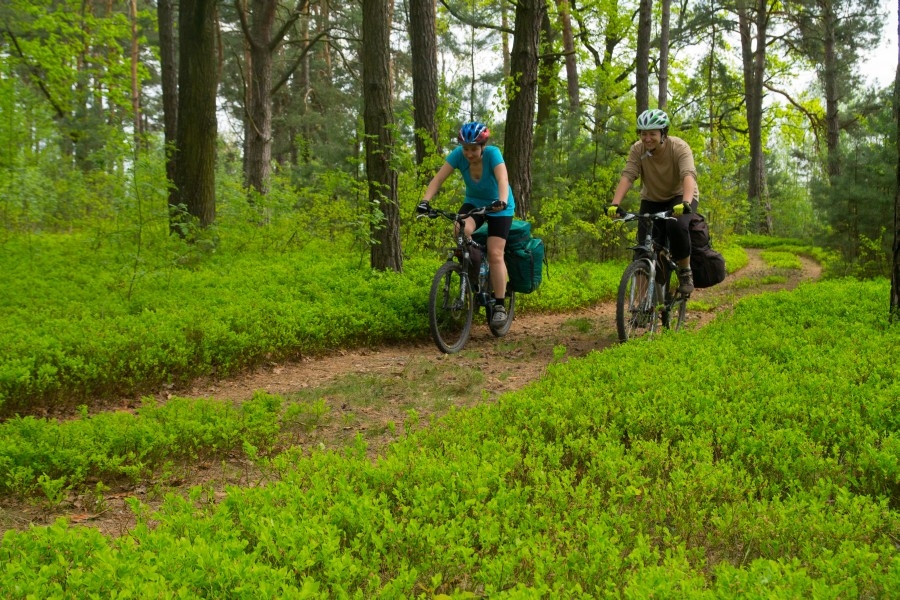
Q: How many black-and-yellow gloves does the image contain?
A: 2